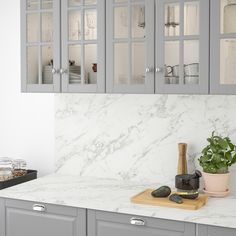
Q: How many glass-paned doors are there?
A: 5